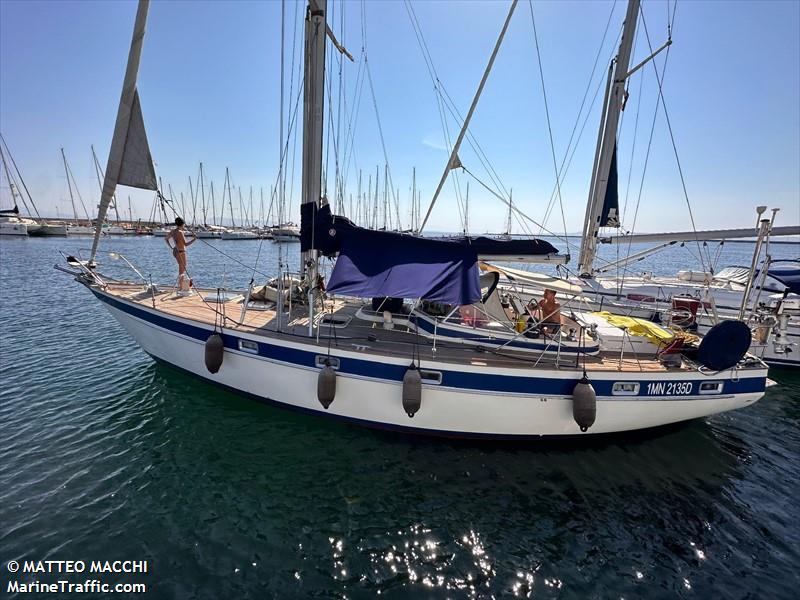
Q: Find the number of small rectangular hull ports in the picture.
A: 5